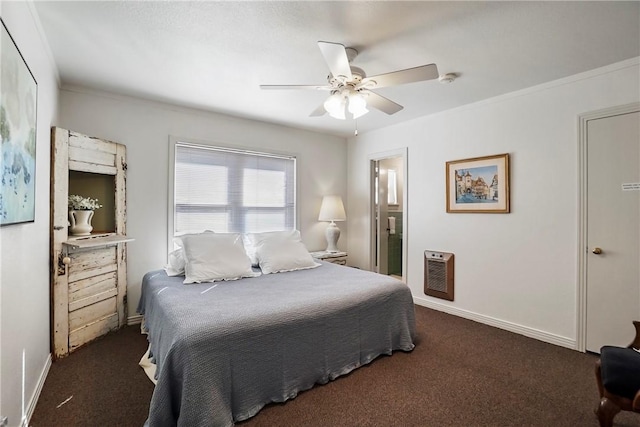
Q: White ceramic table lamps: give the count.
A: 1